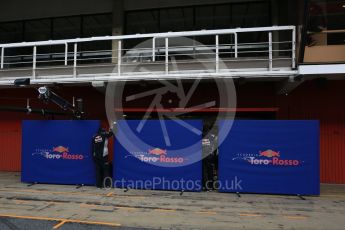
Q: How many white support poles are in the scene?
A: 11